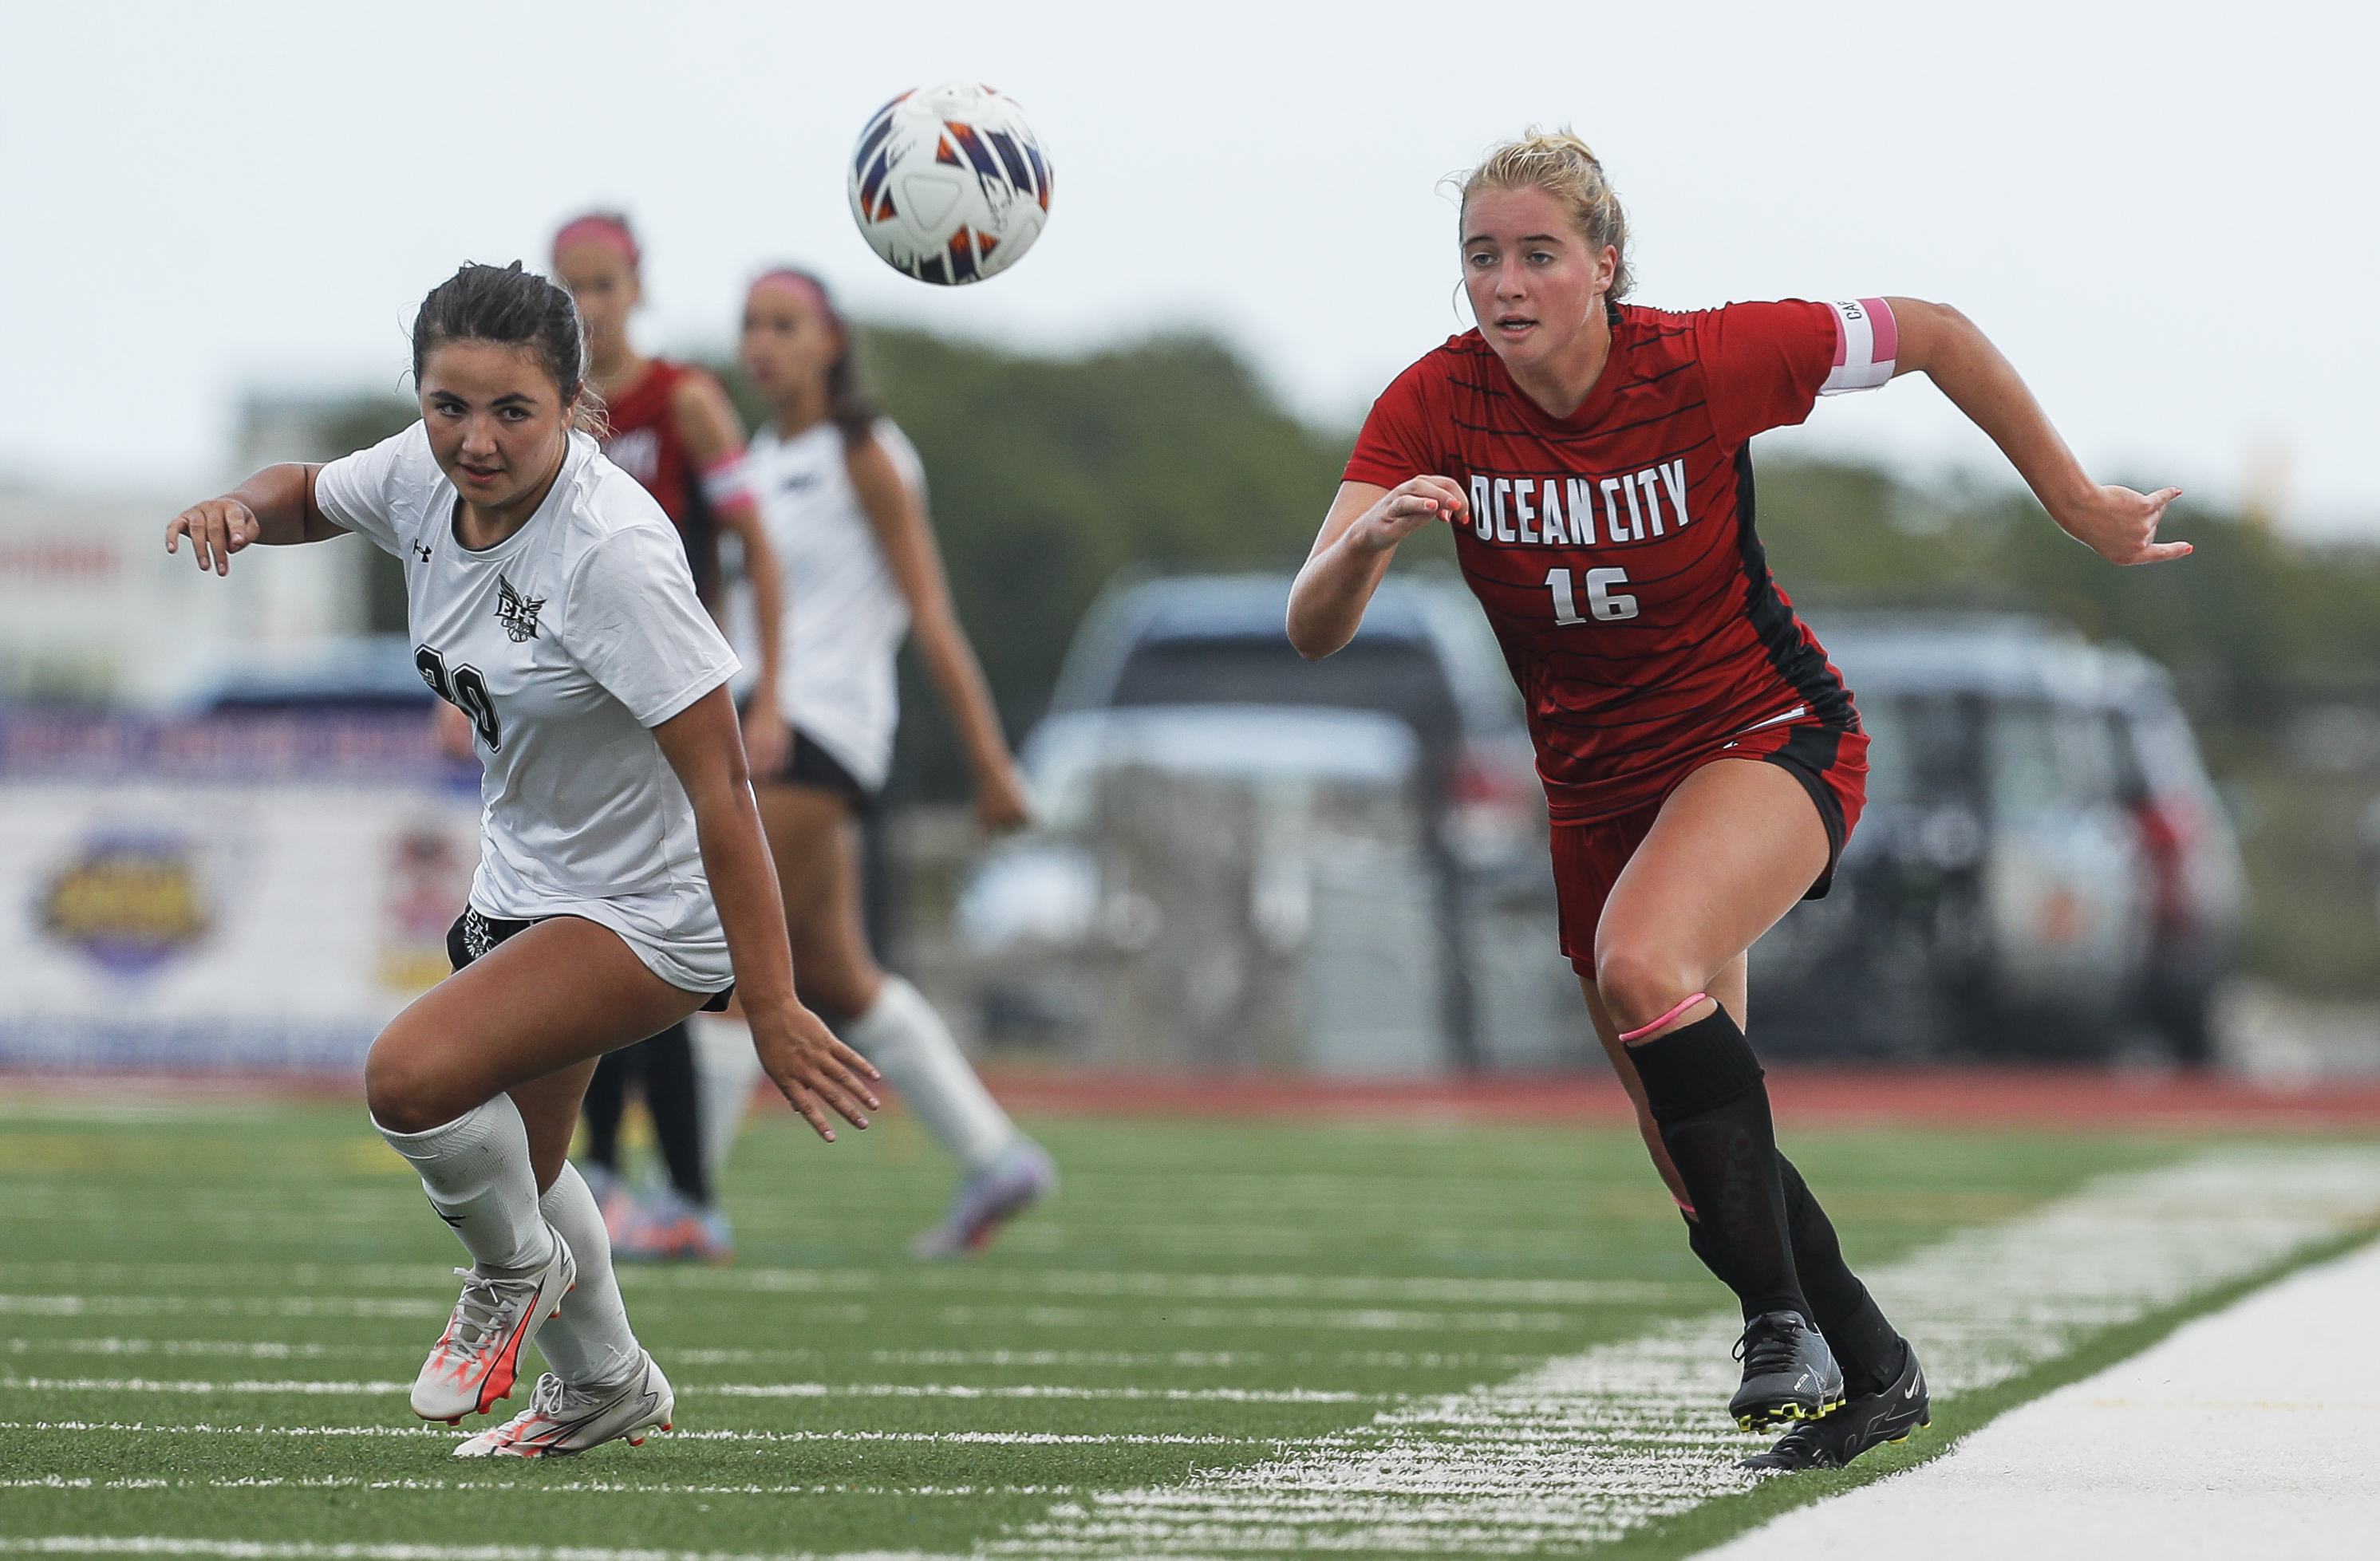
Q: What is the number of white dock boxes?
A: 0